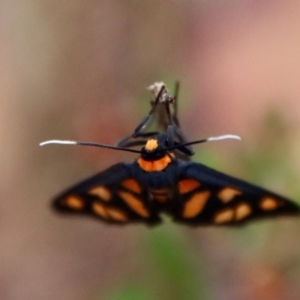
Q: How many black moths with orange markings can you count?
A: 1